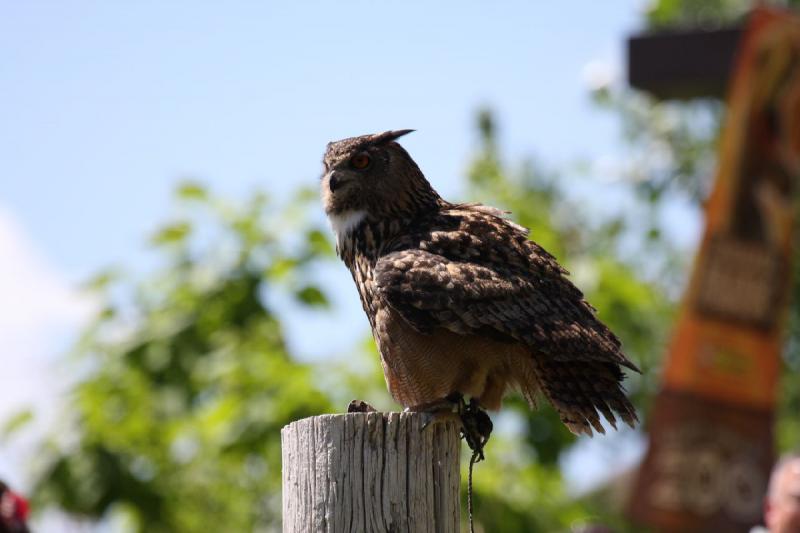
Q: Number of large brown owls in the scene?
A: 1